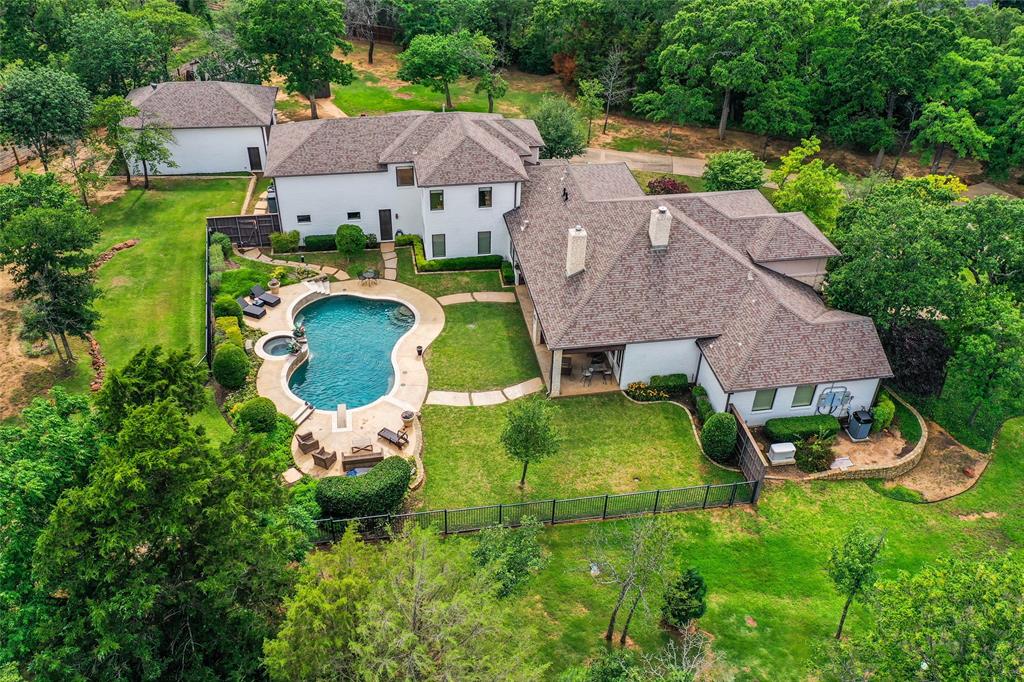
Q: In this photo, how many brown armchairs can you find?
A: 2